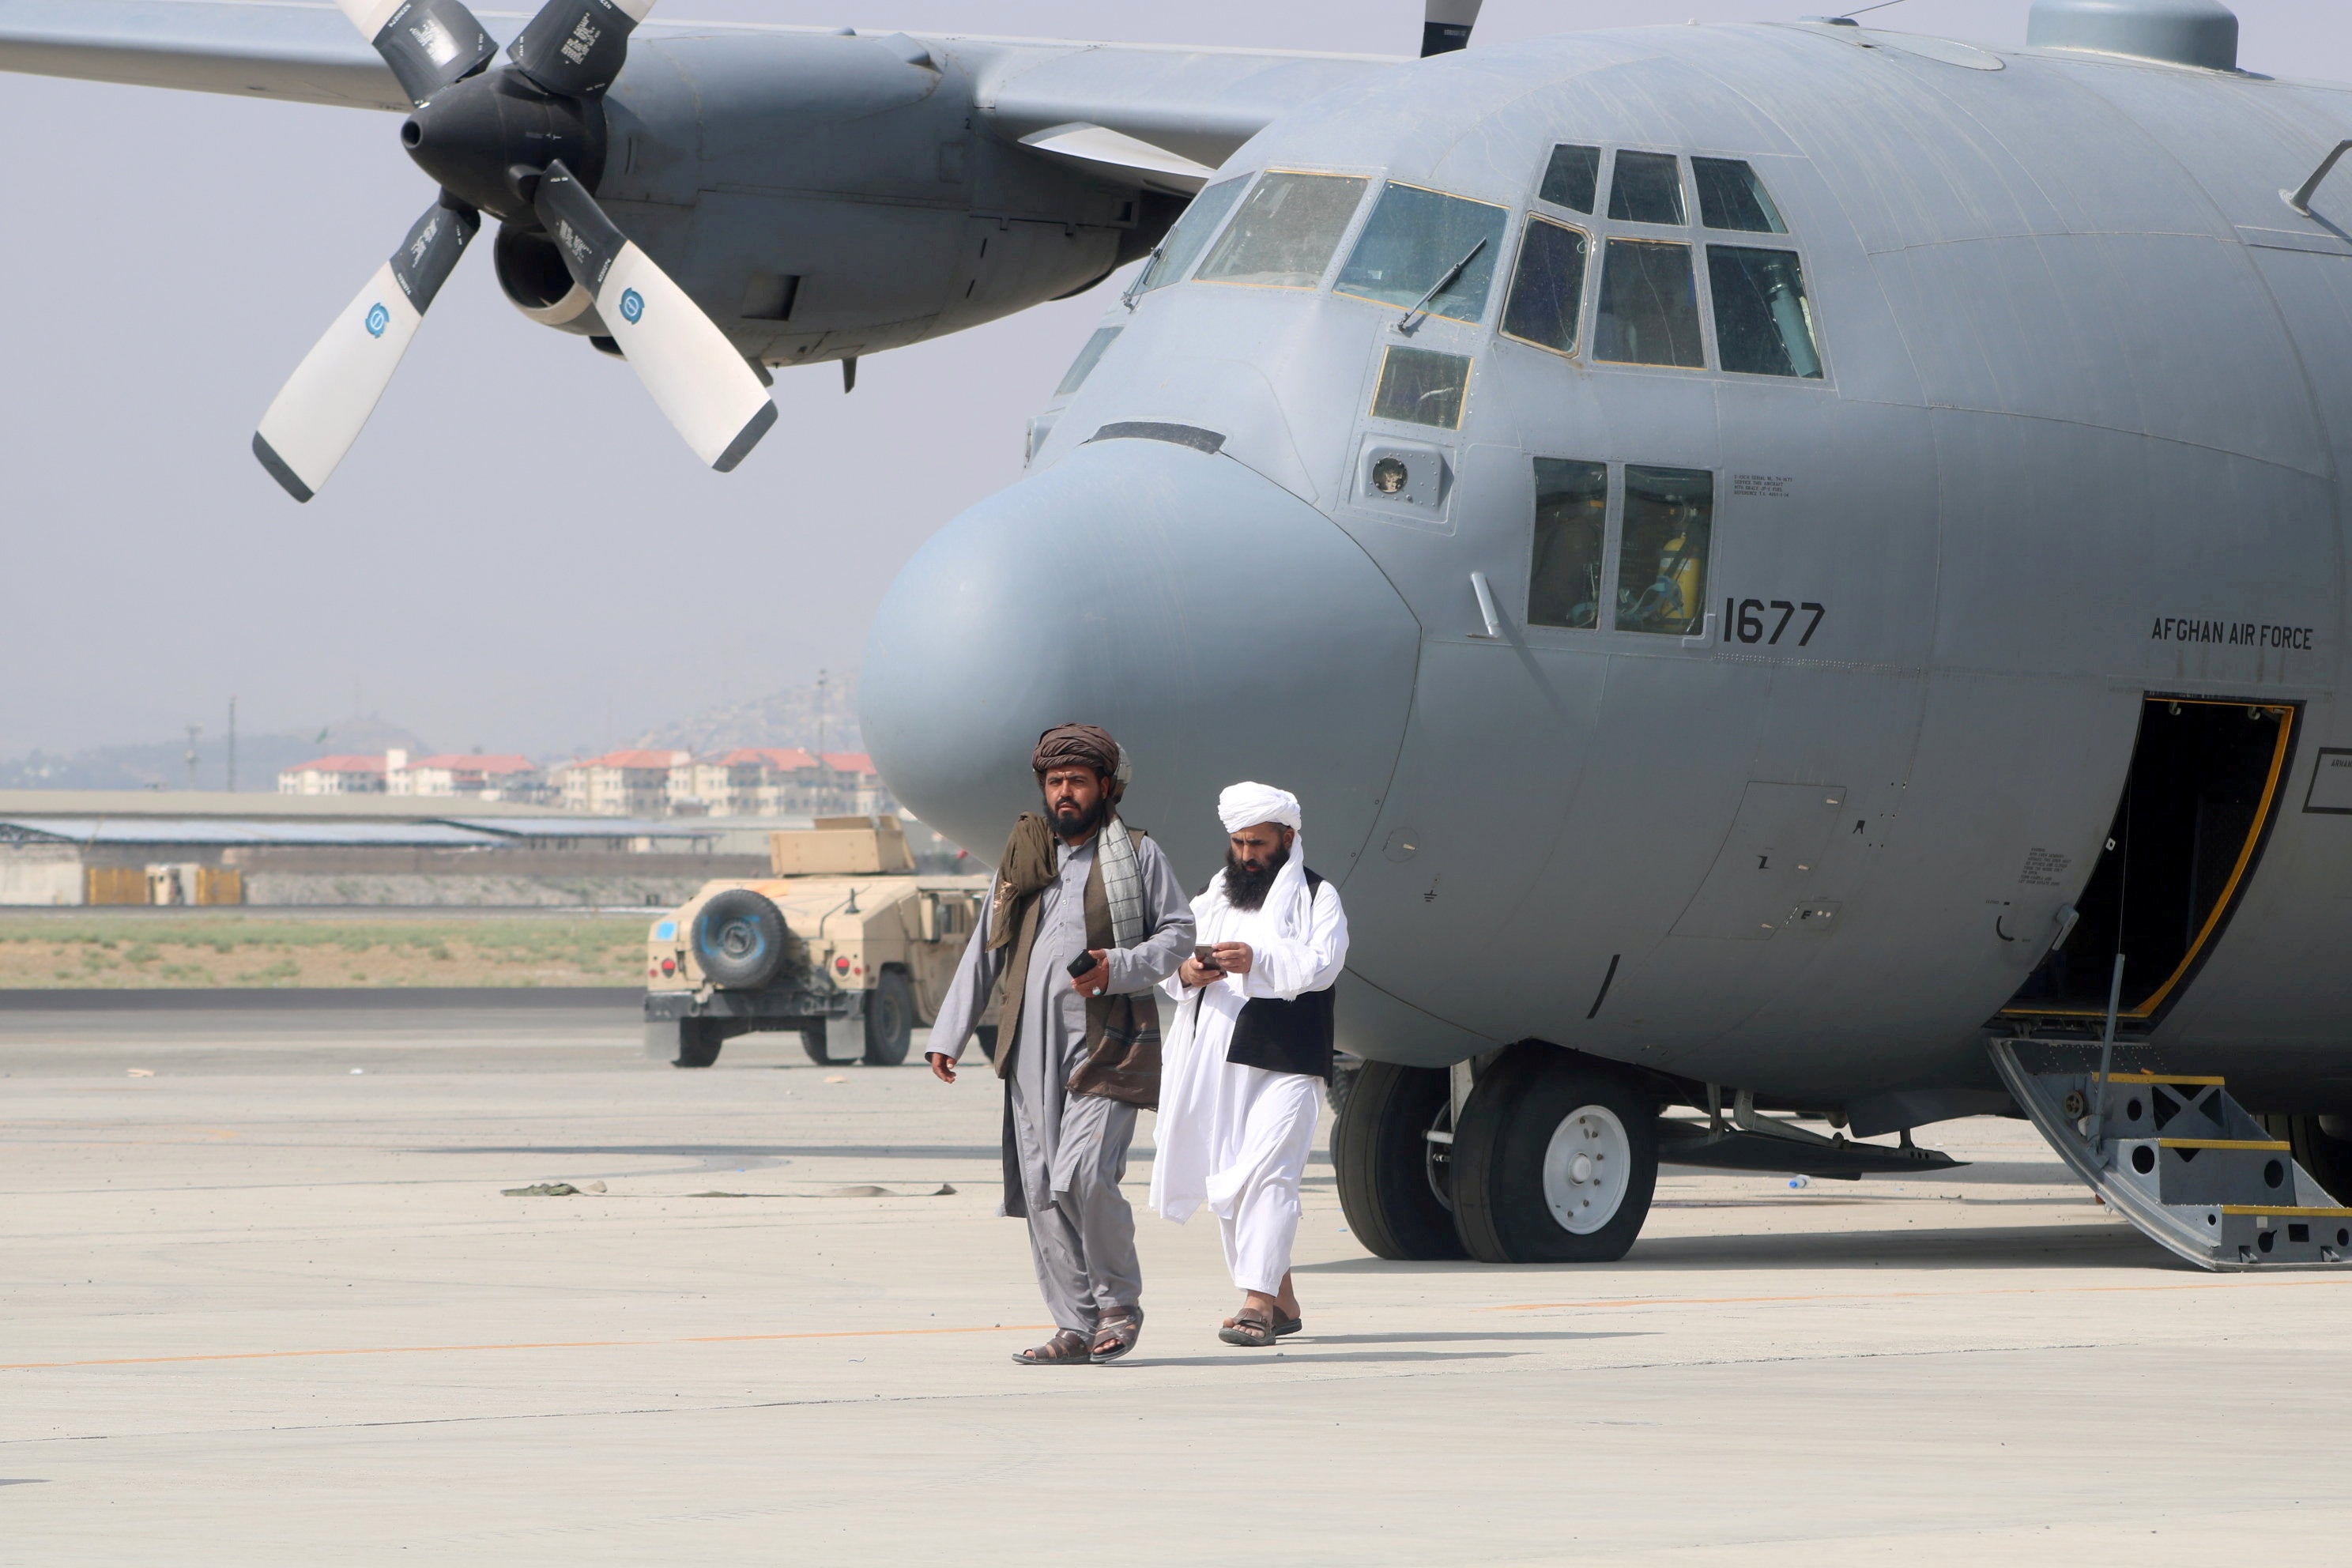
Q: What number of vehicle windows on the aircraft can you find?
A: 13